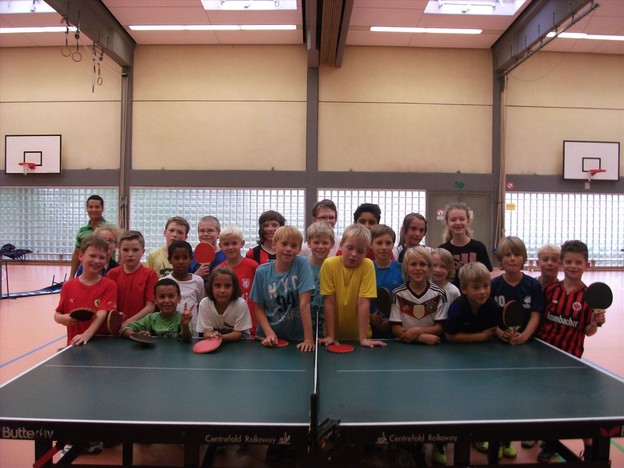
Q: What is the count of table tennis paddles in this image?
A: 10